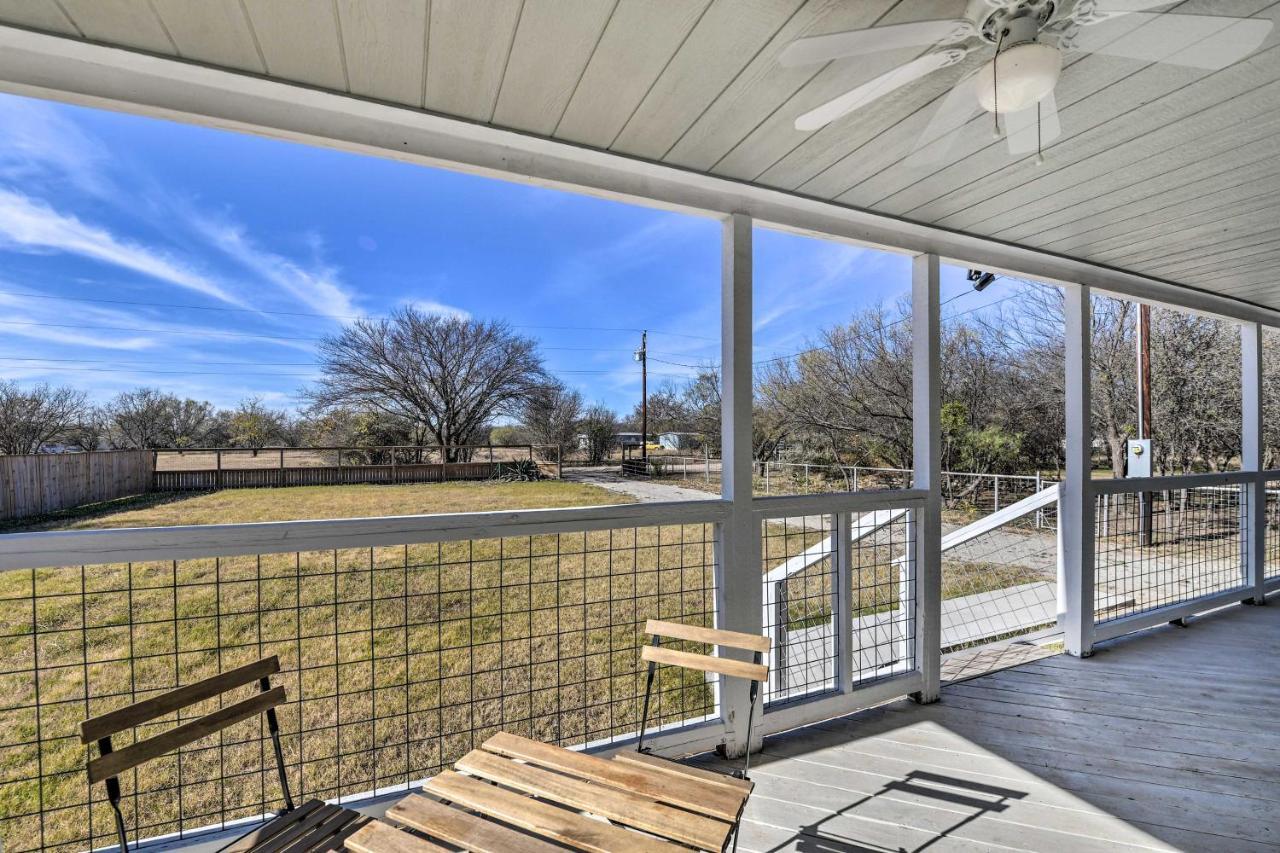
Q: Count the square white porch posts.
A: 4